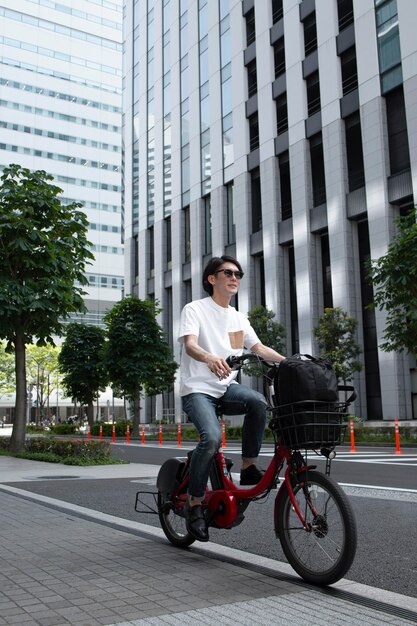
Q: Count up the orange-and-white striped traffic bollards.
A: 10